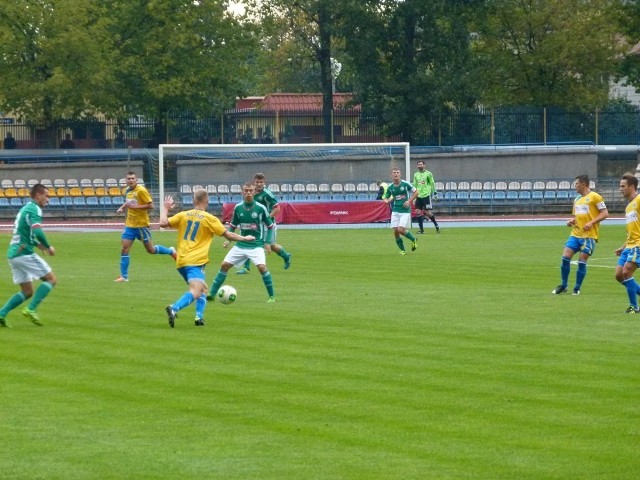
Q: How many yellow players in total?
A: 4